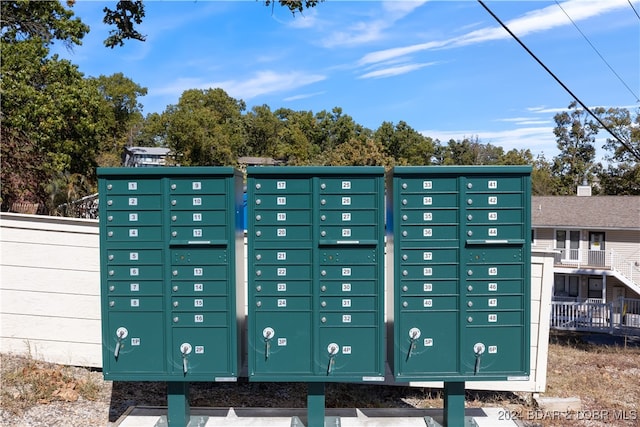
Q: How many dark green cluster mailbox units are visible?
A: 3